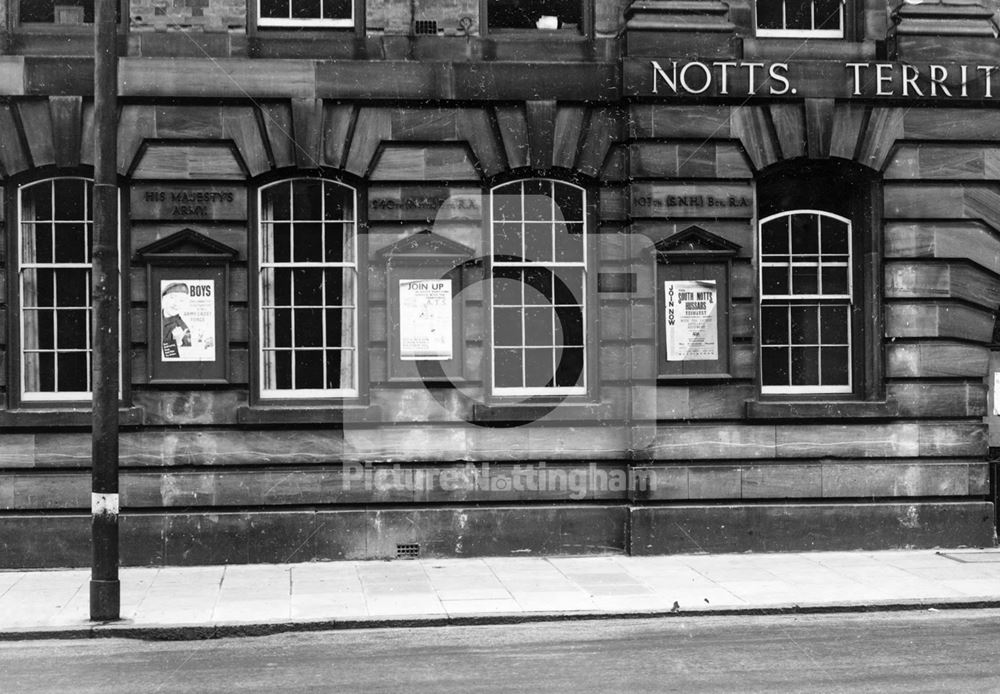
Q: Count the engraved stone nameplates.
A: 3